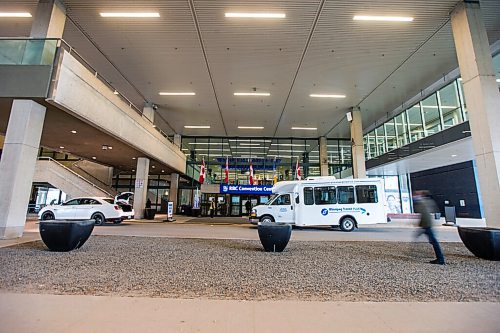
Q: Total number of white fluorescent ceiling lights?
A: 10